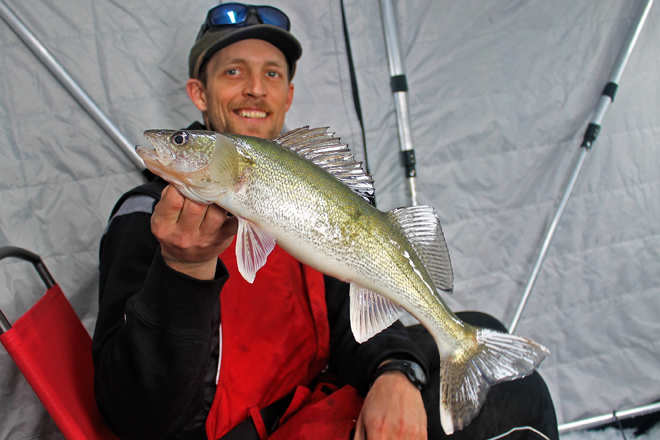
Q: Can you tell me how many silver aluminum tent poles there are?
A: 4